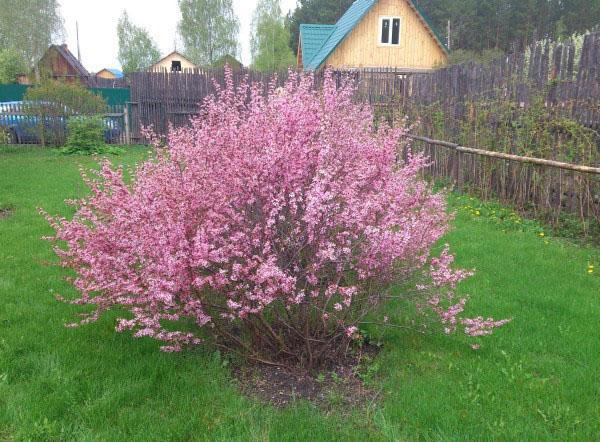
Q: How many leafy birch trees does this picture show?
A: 4